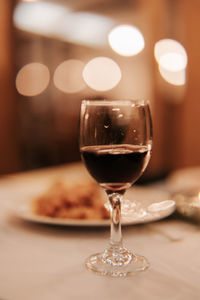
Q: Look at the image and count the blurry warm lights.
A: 6